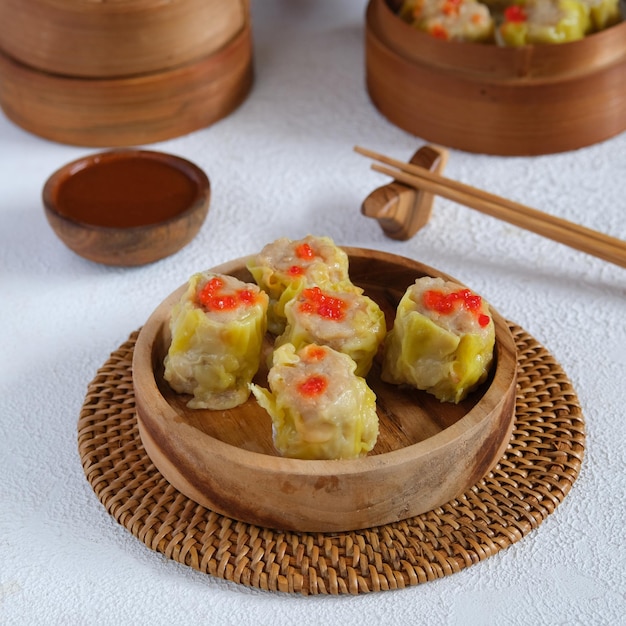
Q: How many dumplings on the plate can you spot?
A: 5